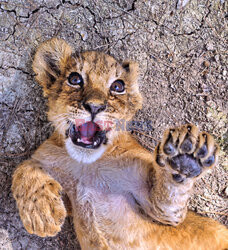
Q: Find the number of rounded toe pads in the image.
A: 4